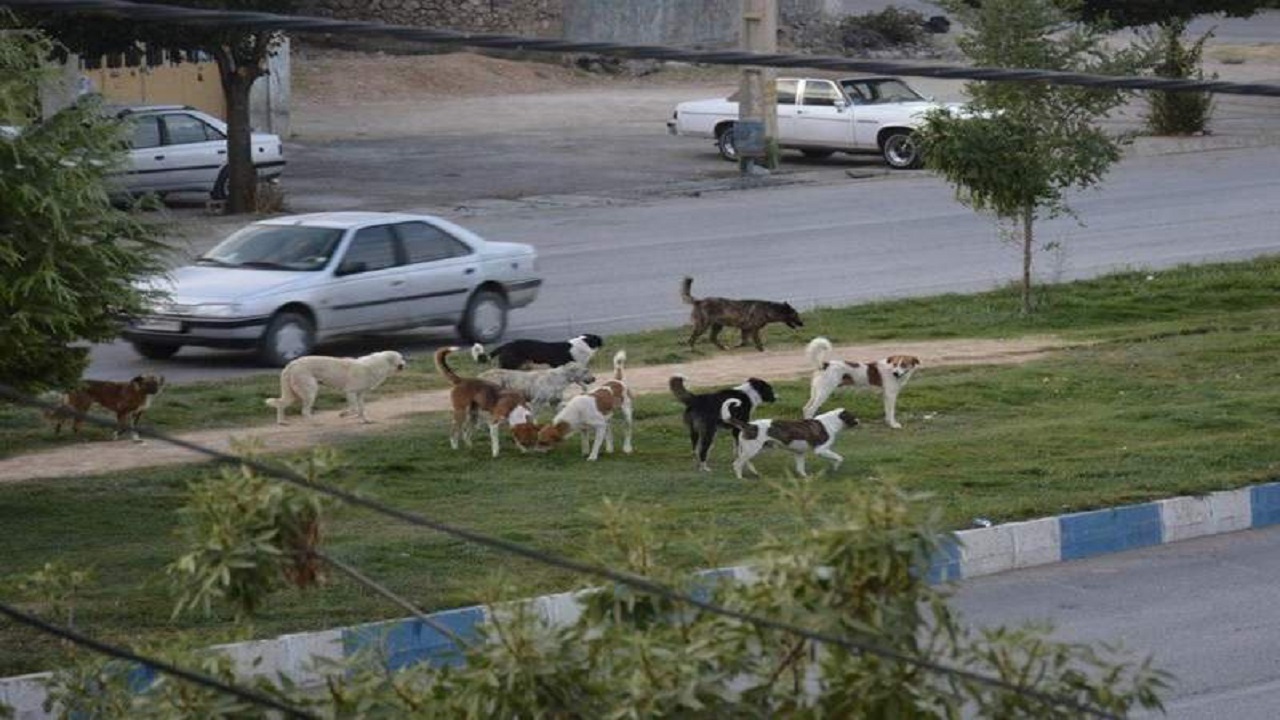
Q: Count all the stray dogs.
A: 10